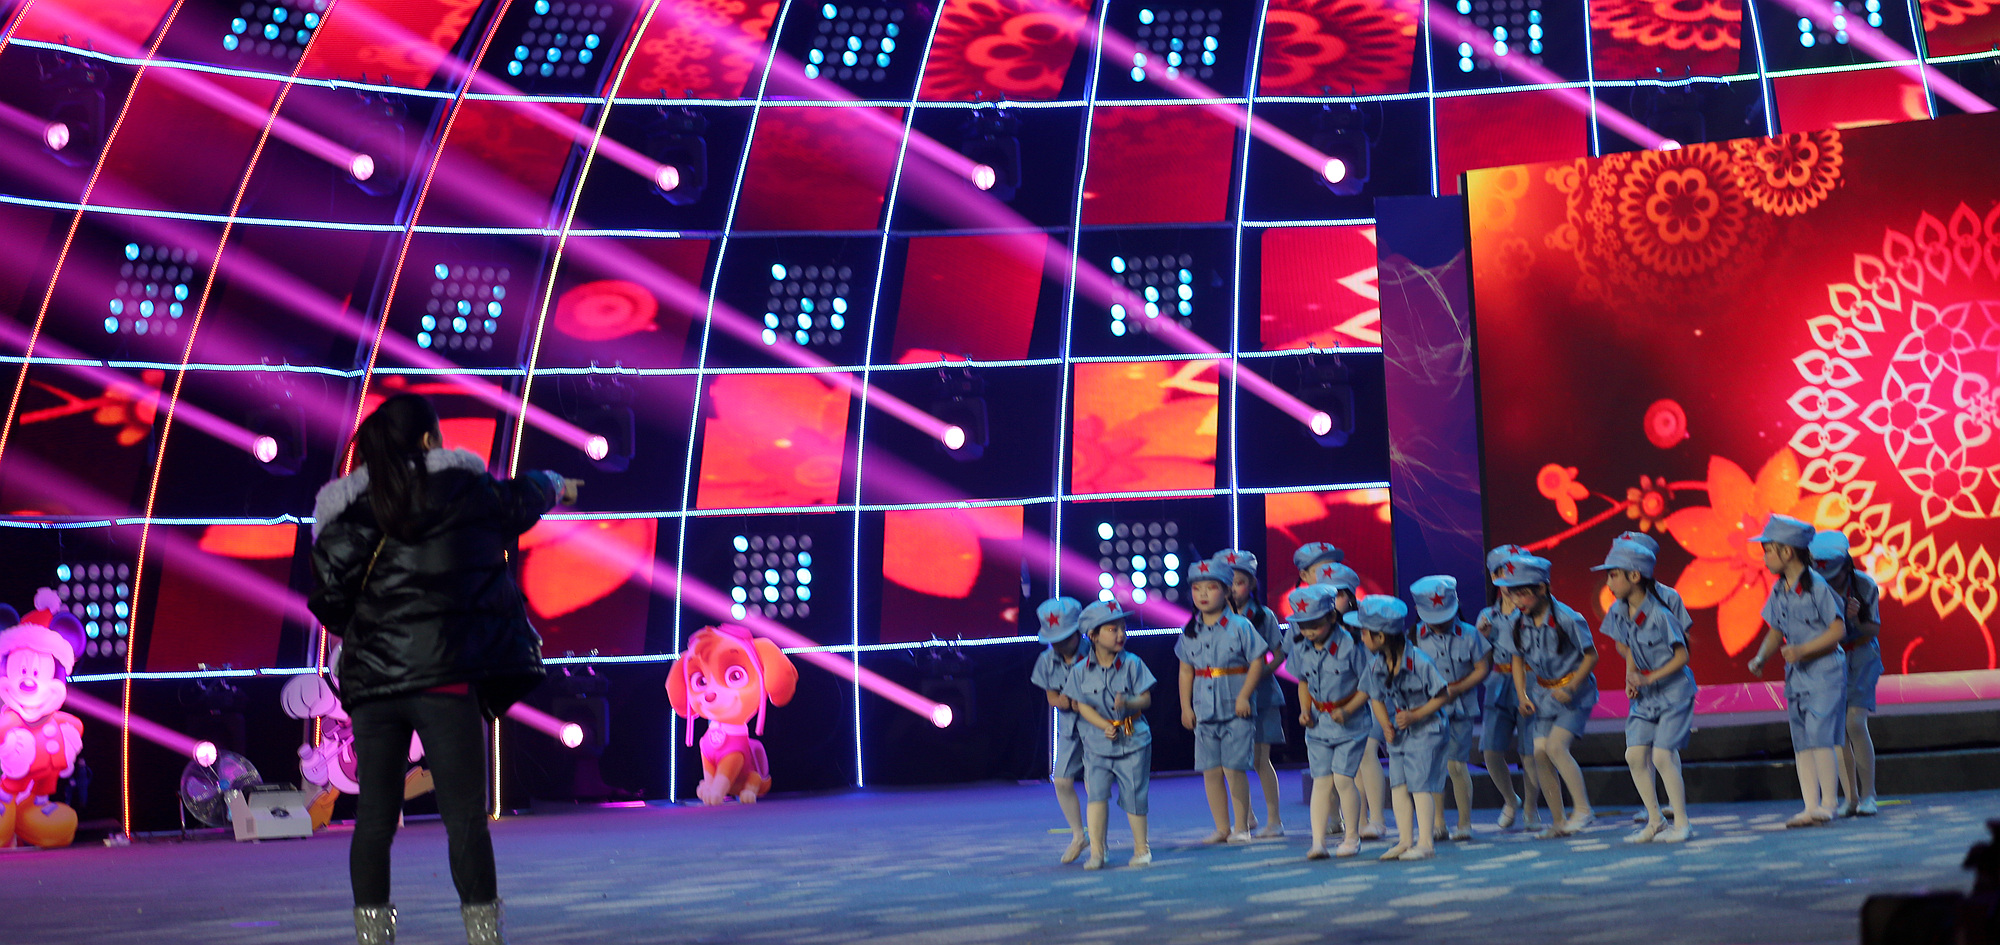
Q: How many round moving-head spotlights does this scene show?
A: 13